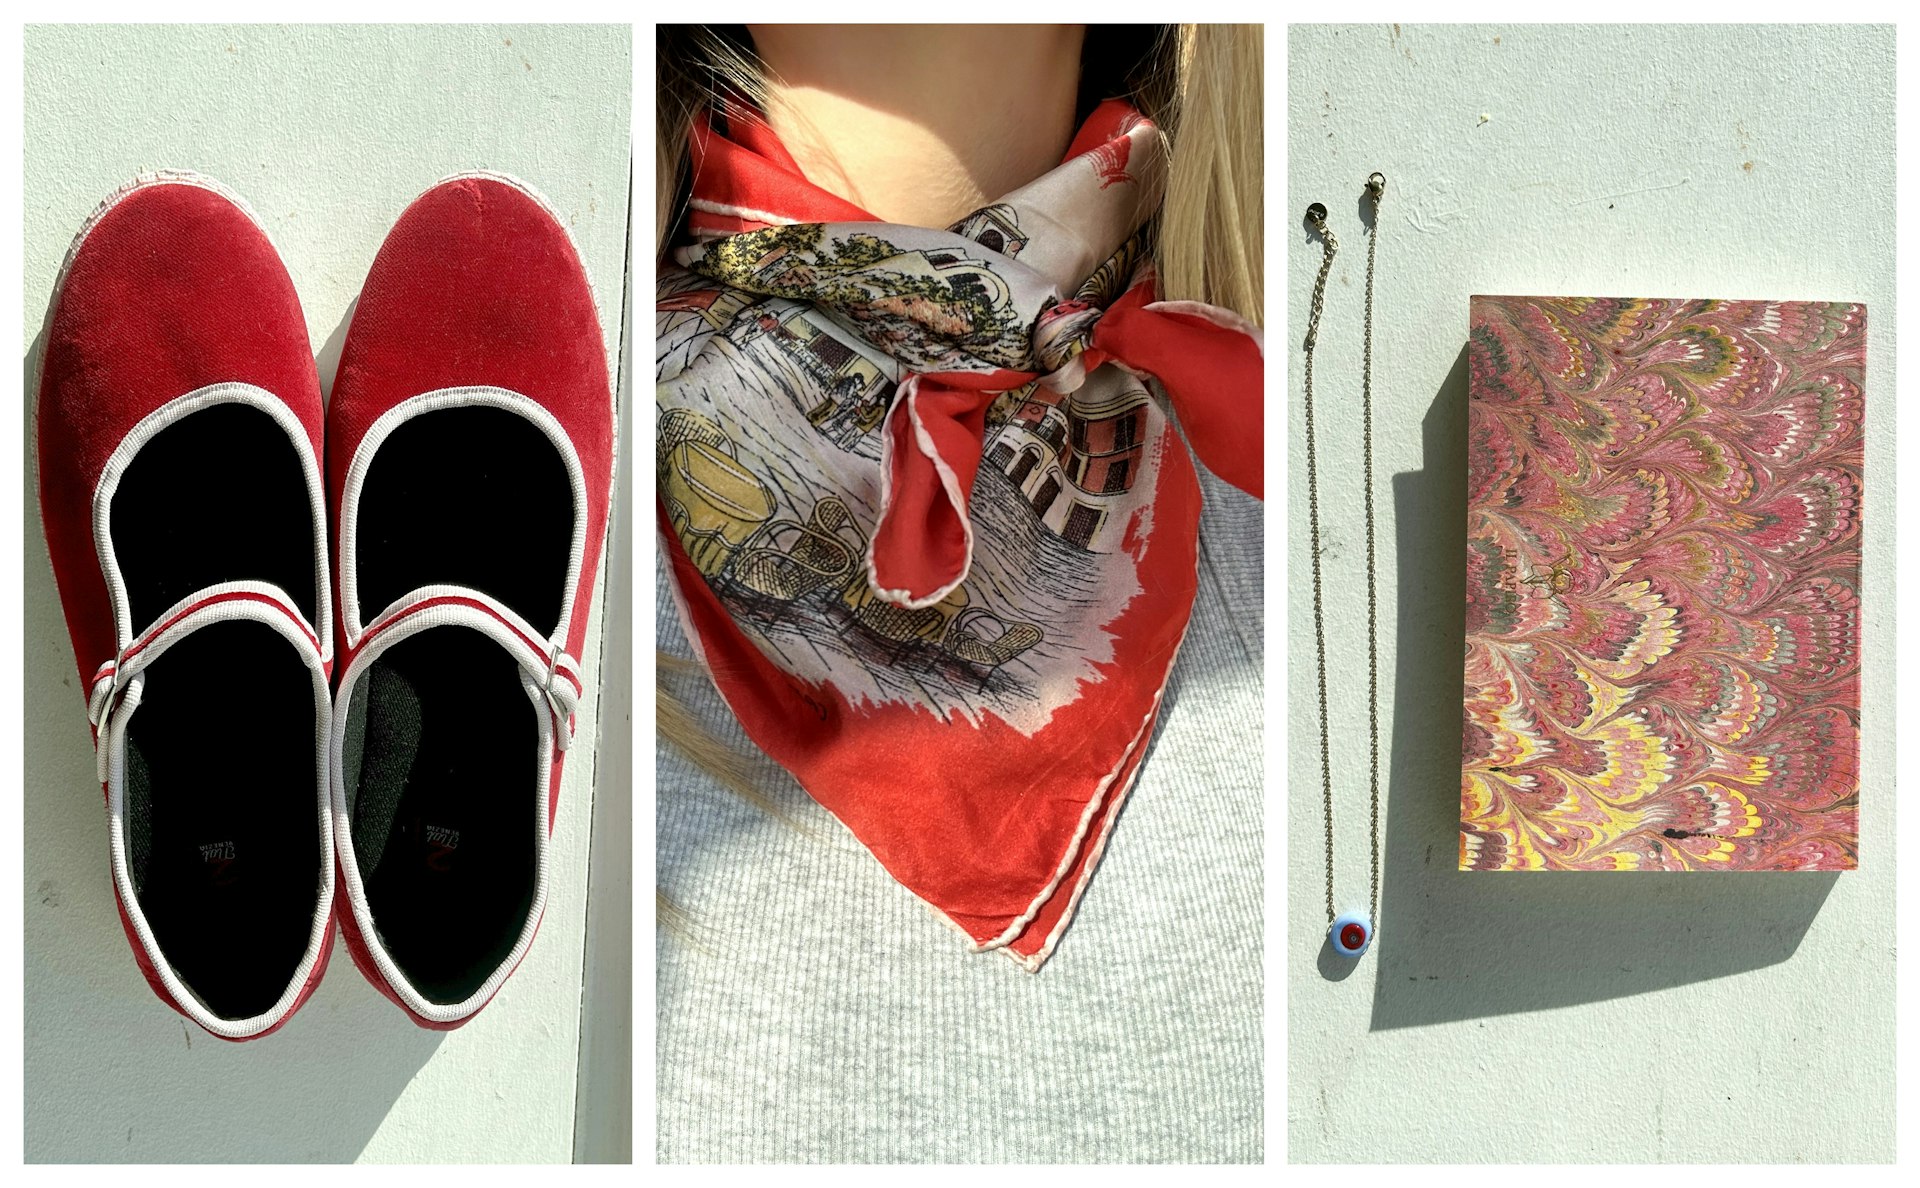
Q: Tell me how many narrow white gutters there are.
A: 2